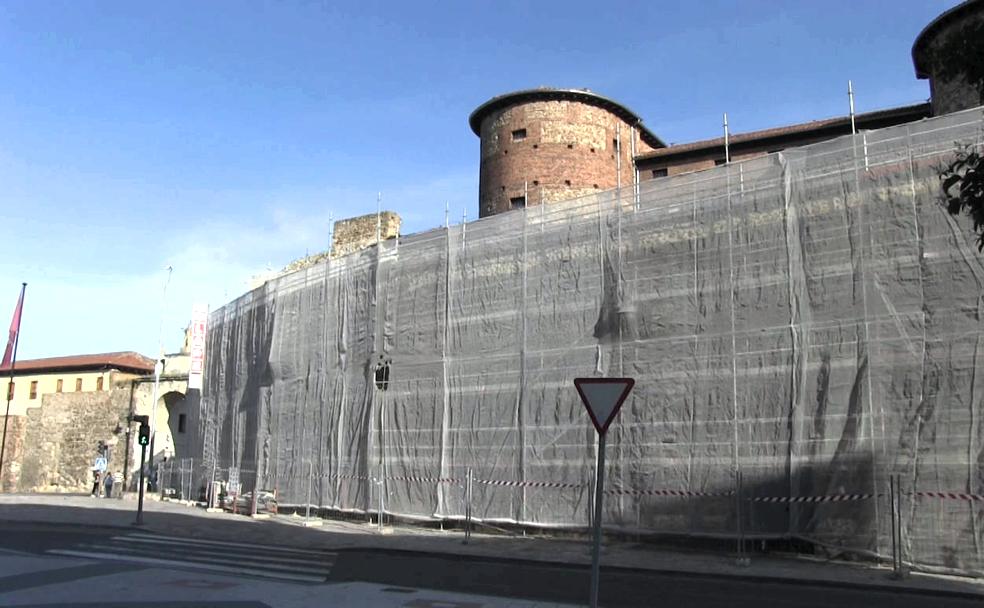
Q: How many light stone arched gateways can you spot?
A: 1